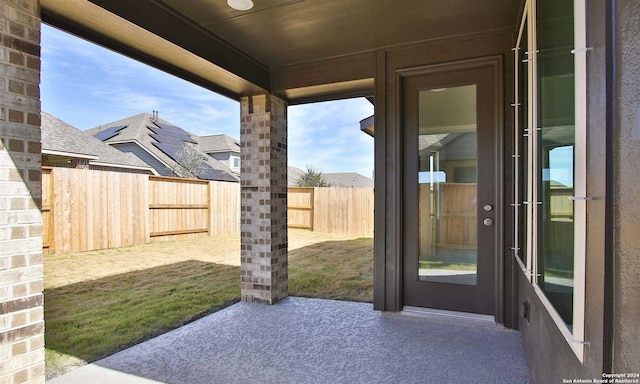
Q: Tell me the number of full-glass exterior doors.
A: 1